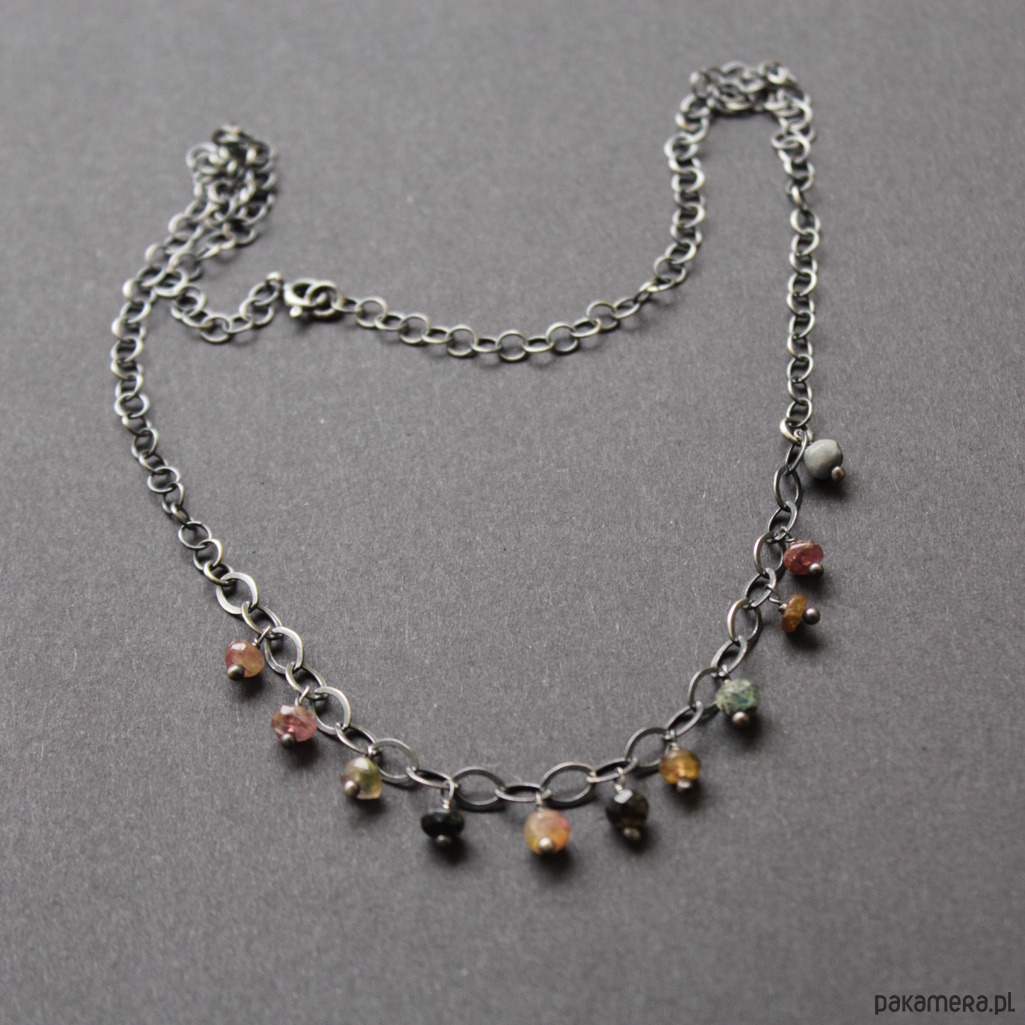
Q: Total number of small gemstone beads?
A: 11